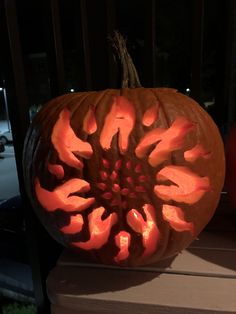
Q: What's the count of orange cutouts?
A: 14